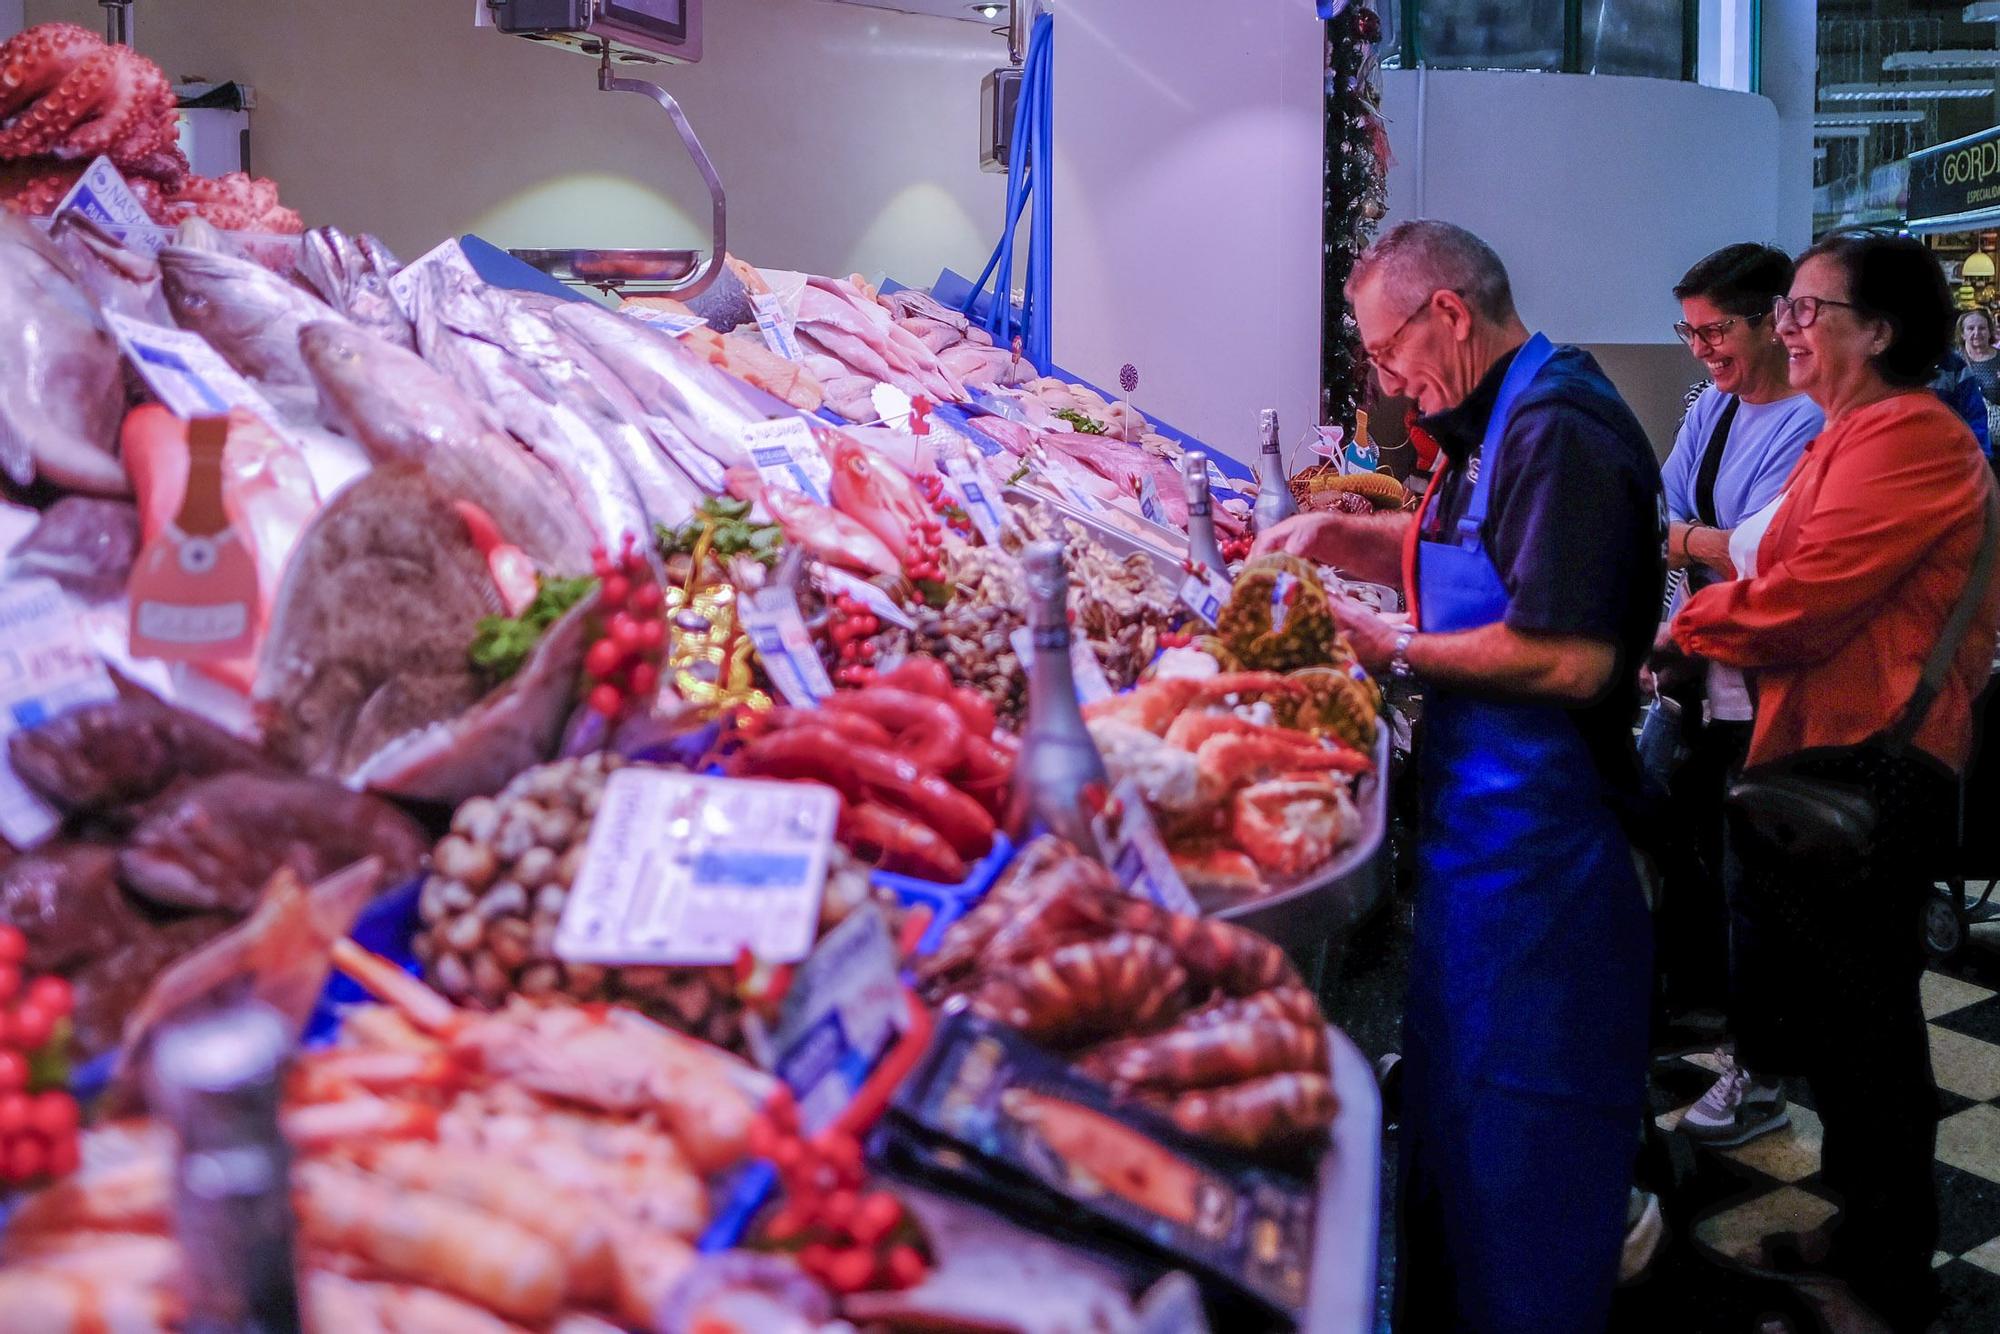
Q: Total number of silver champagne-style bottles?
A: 4